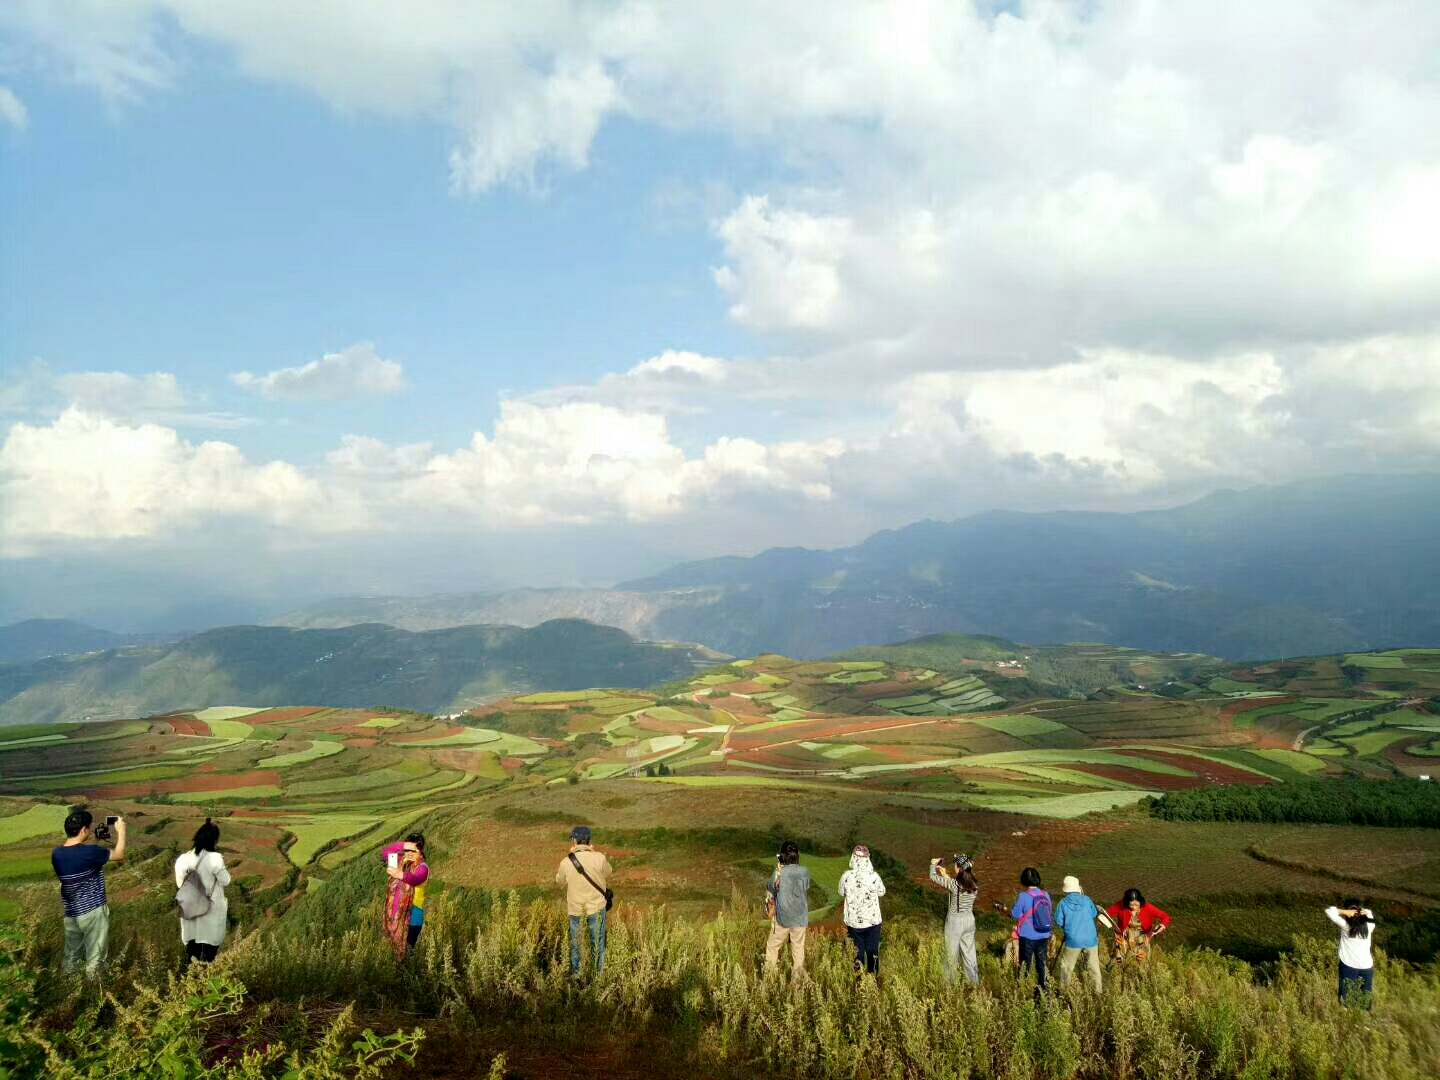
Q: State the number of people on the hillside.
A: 11